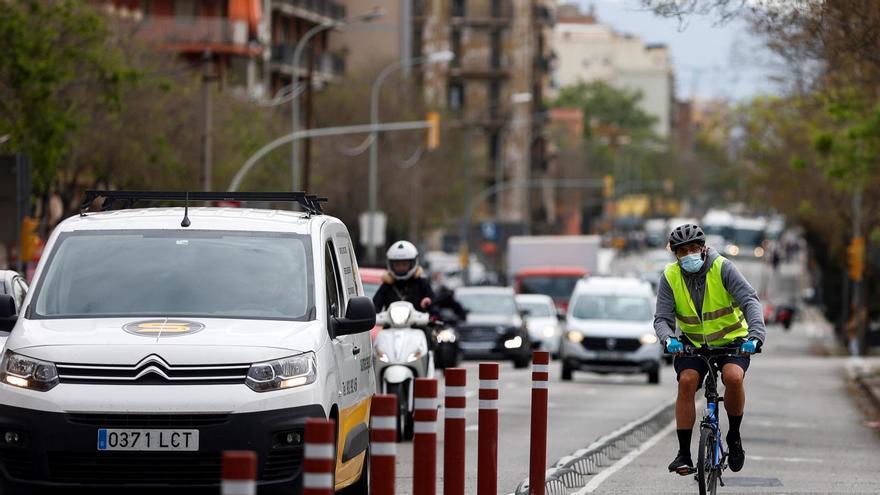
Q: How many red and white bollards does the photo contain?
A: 7